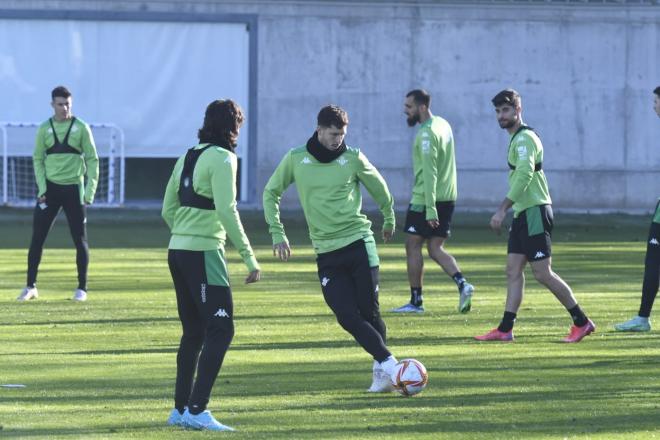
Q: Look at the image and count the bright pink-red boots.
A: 2